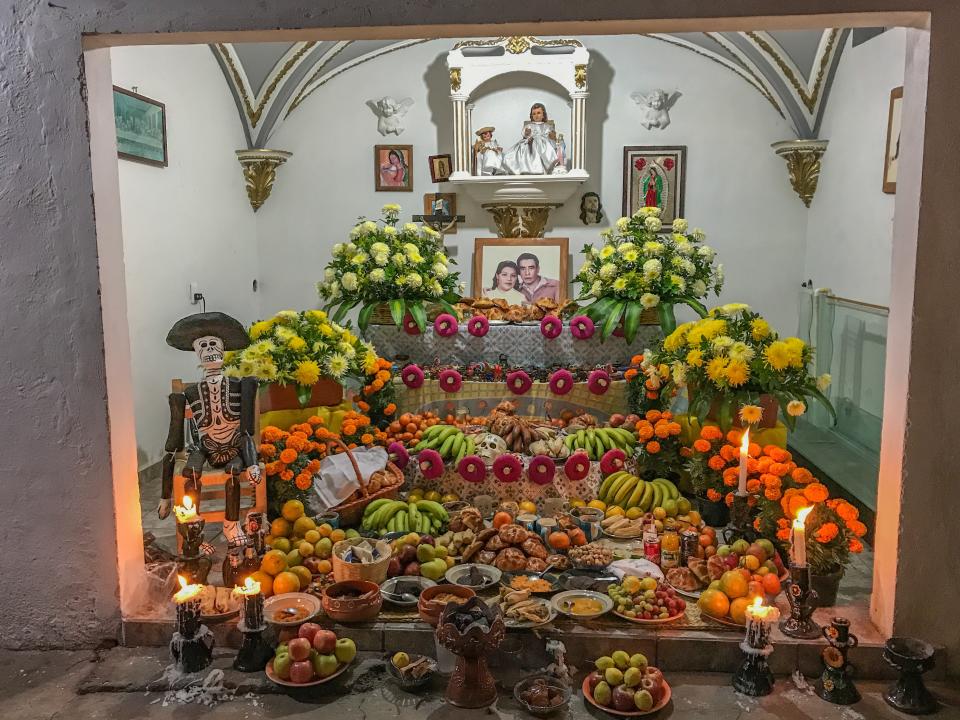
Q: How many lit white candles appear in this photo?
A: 6